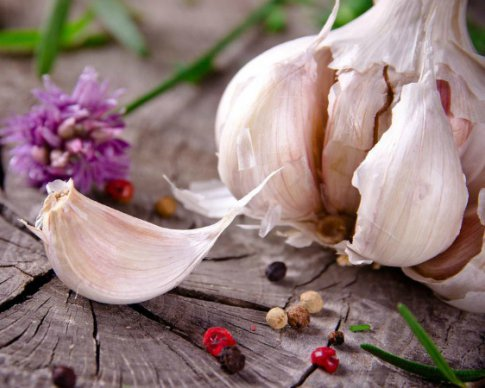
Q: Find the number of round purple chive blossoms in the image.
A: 1